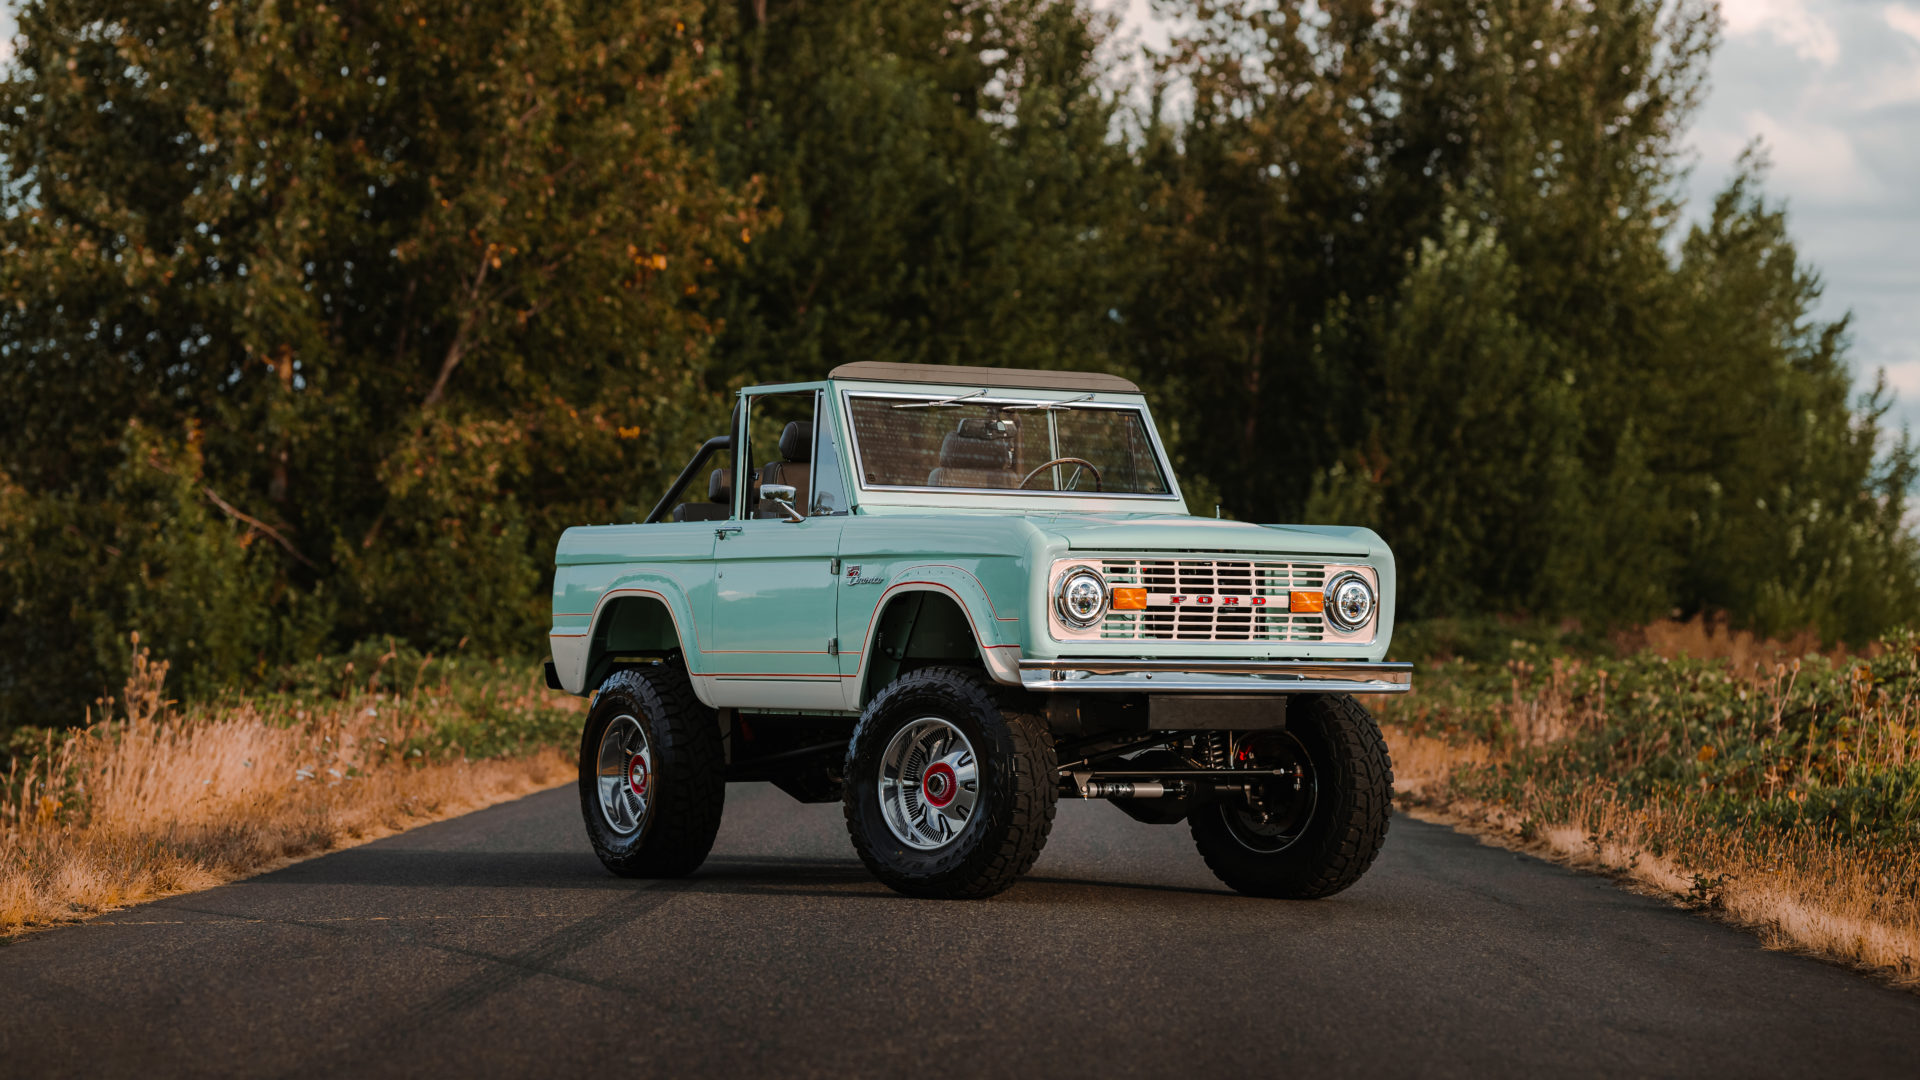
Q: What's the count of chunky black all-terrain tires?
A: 3